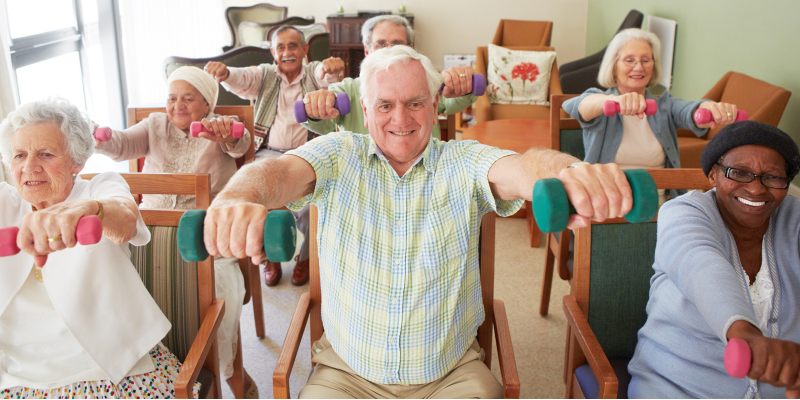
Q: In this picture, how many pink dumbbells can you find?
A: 6